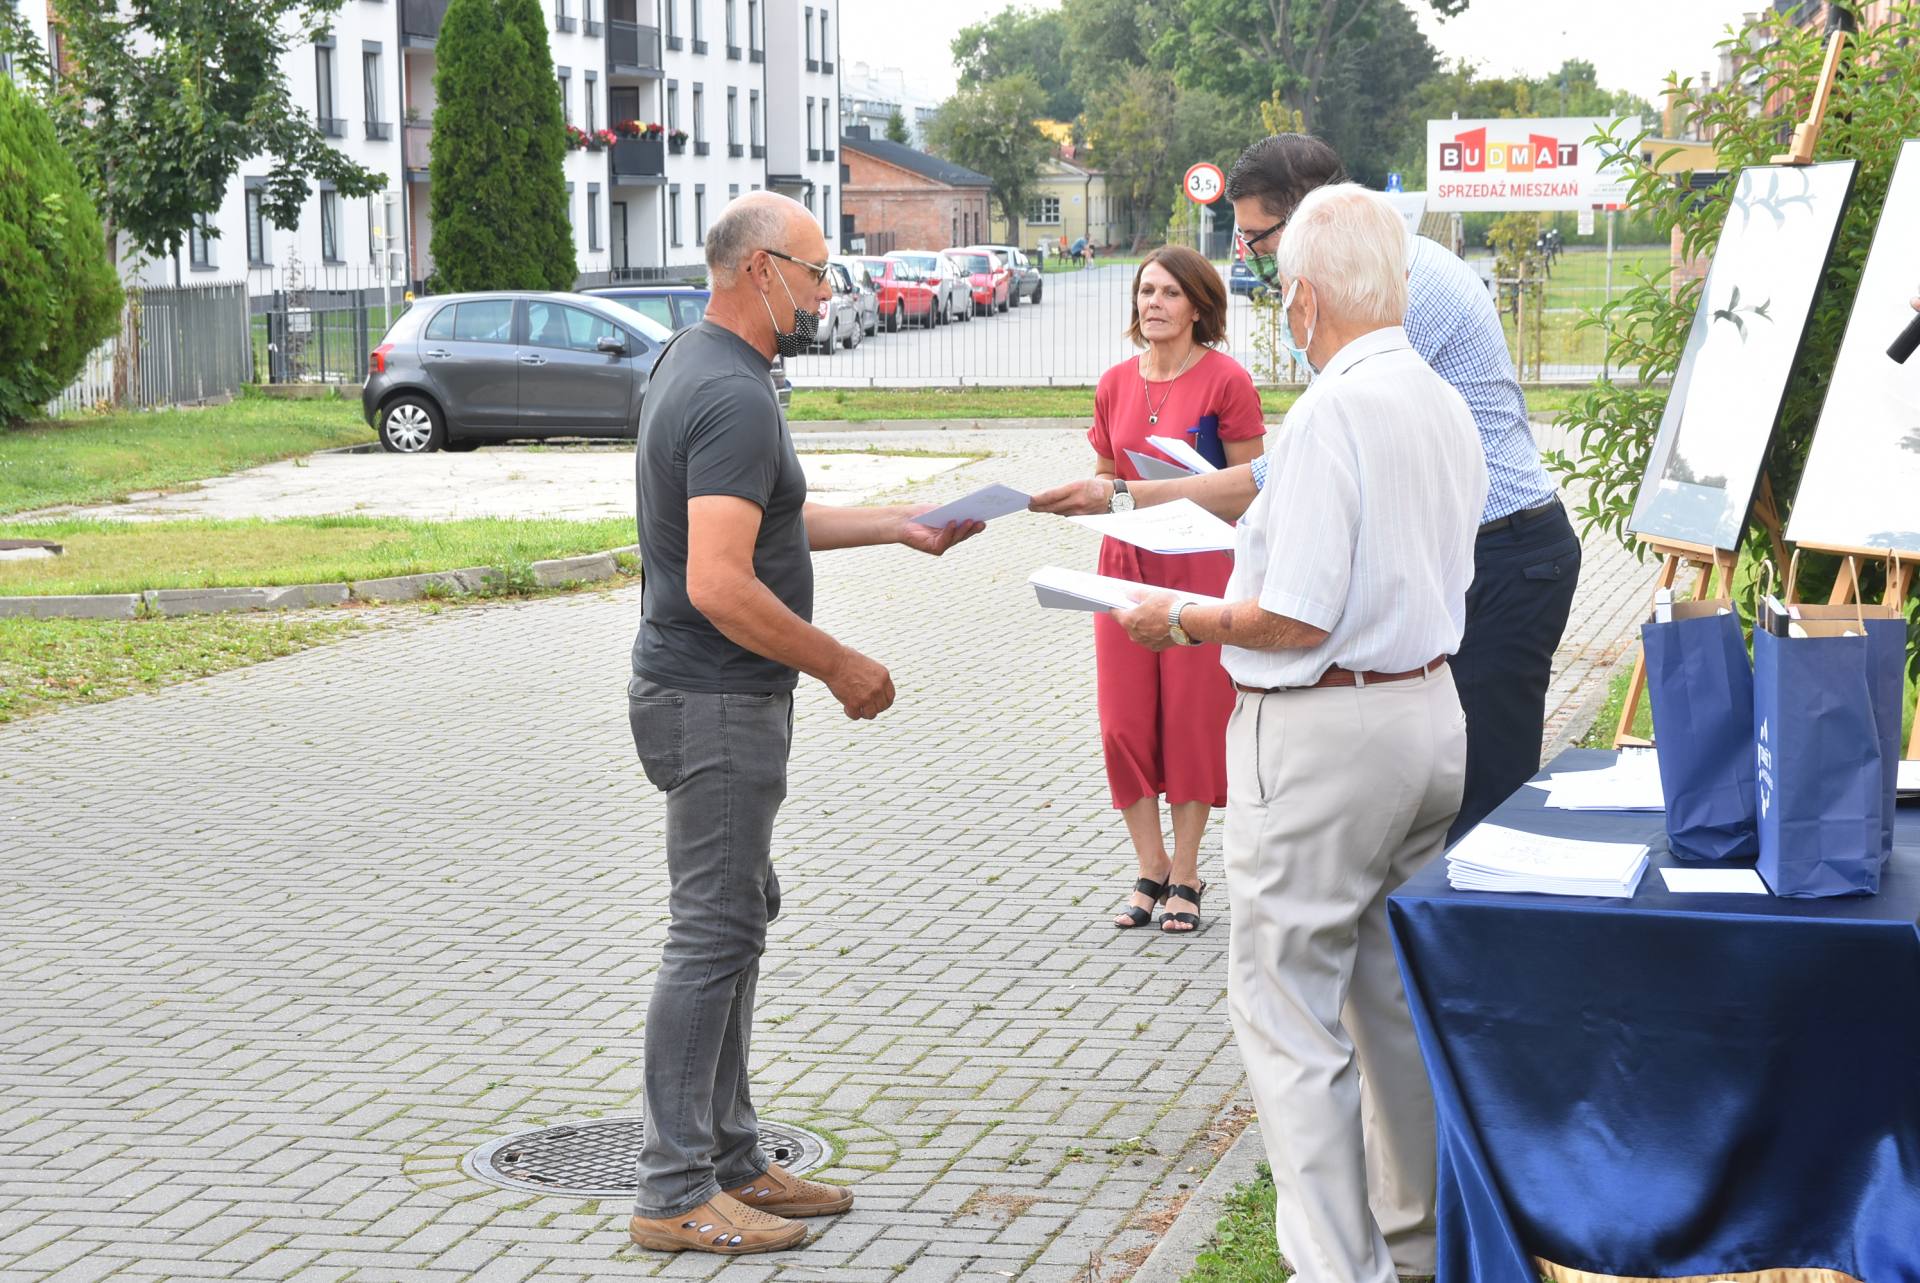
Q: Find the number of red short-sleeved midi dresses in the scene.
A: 1